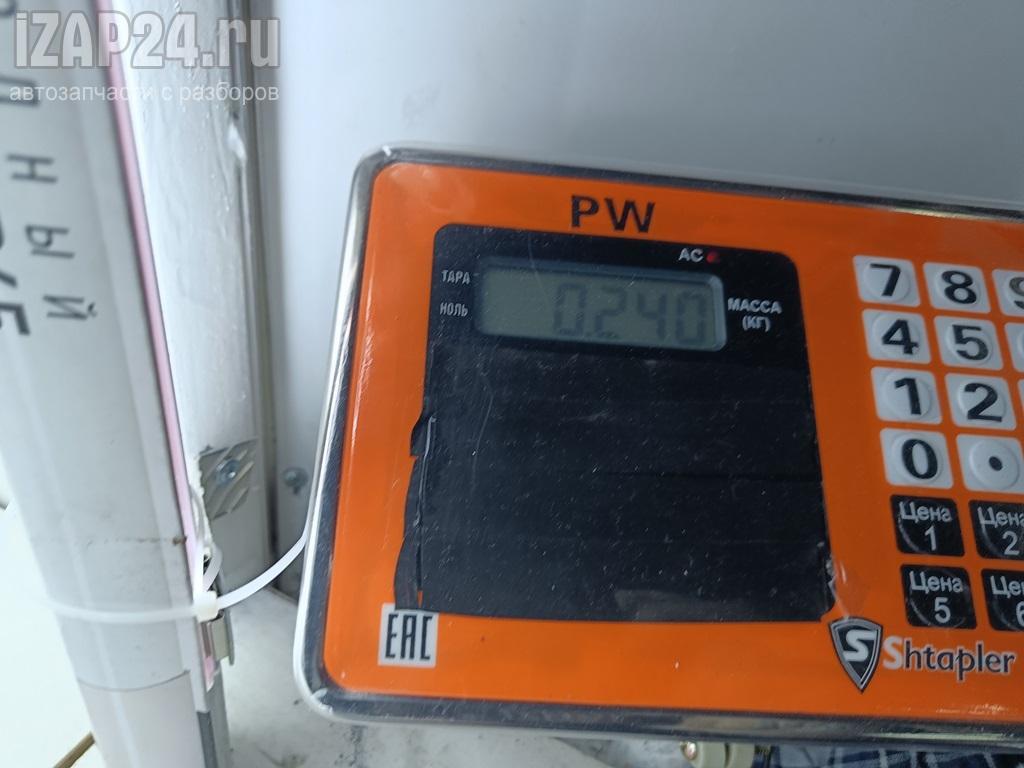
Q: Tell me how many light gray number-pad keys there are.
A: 11